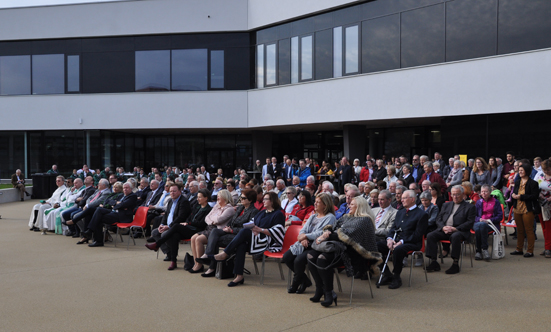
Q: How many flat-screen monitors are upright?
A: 0